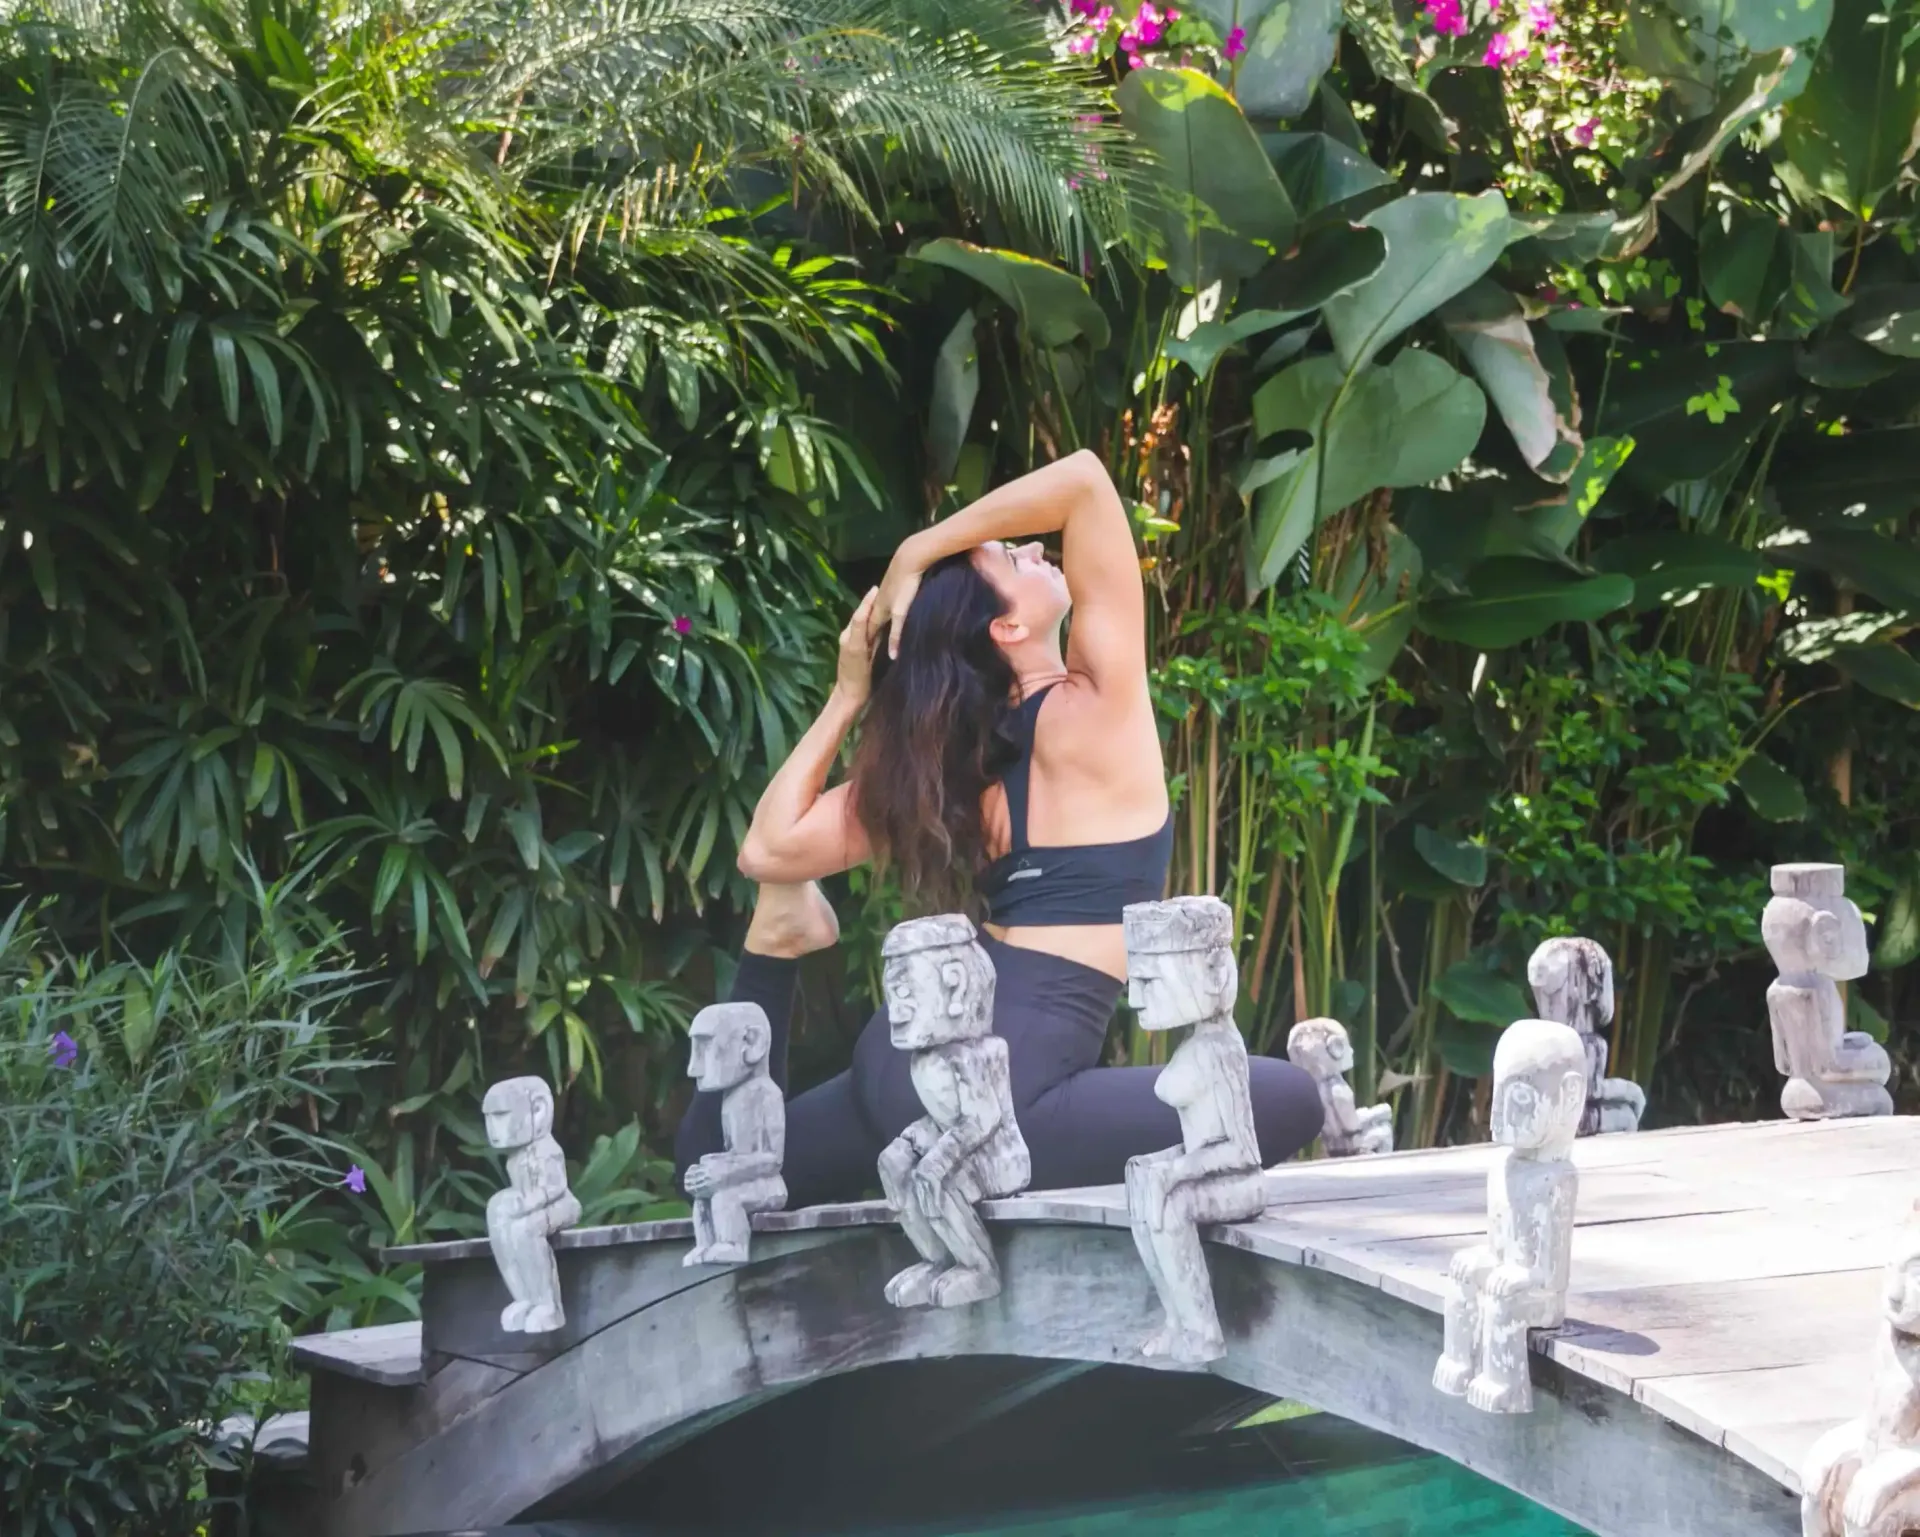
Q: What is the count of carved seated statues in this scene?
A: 9